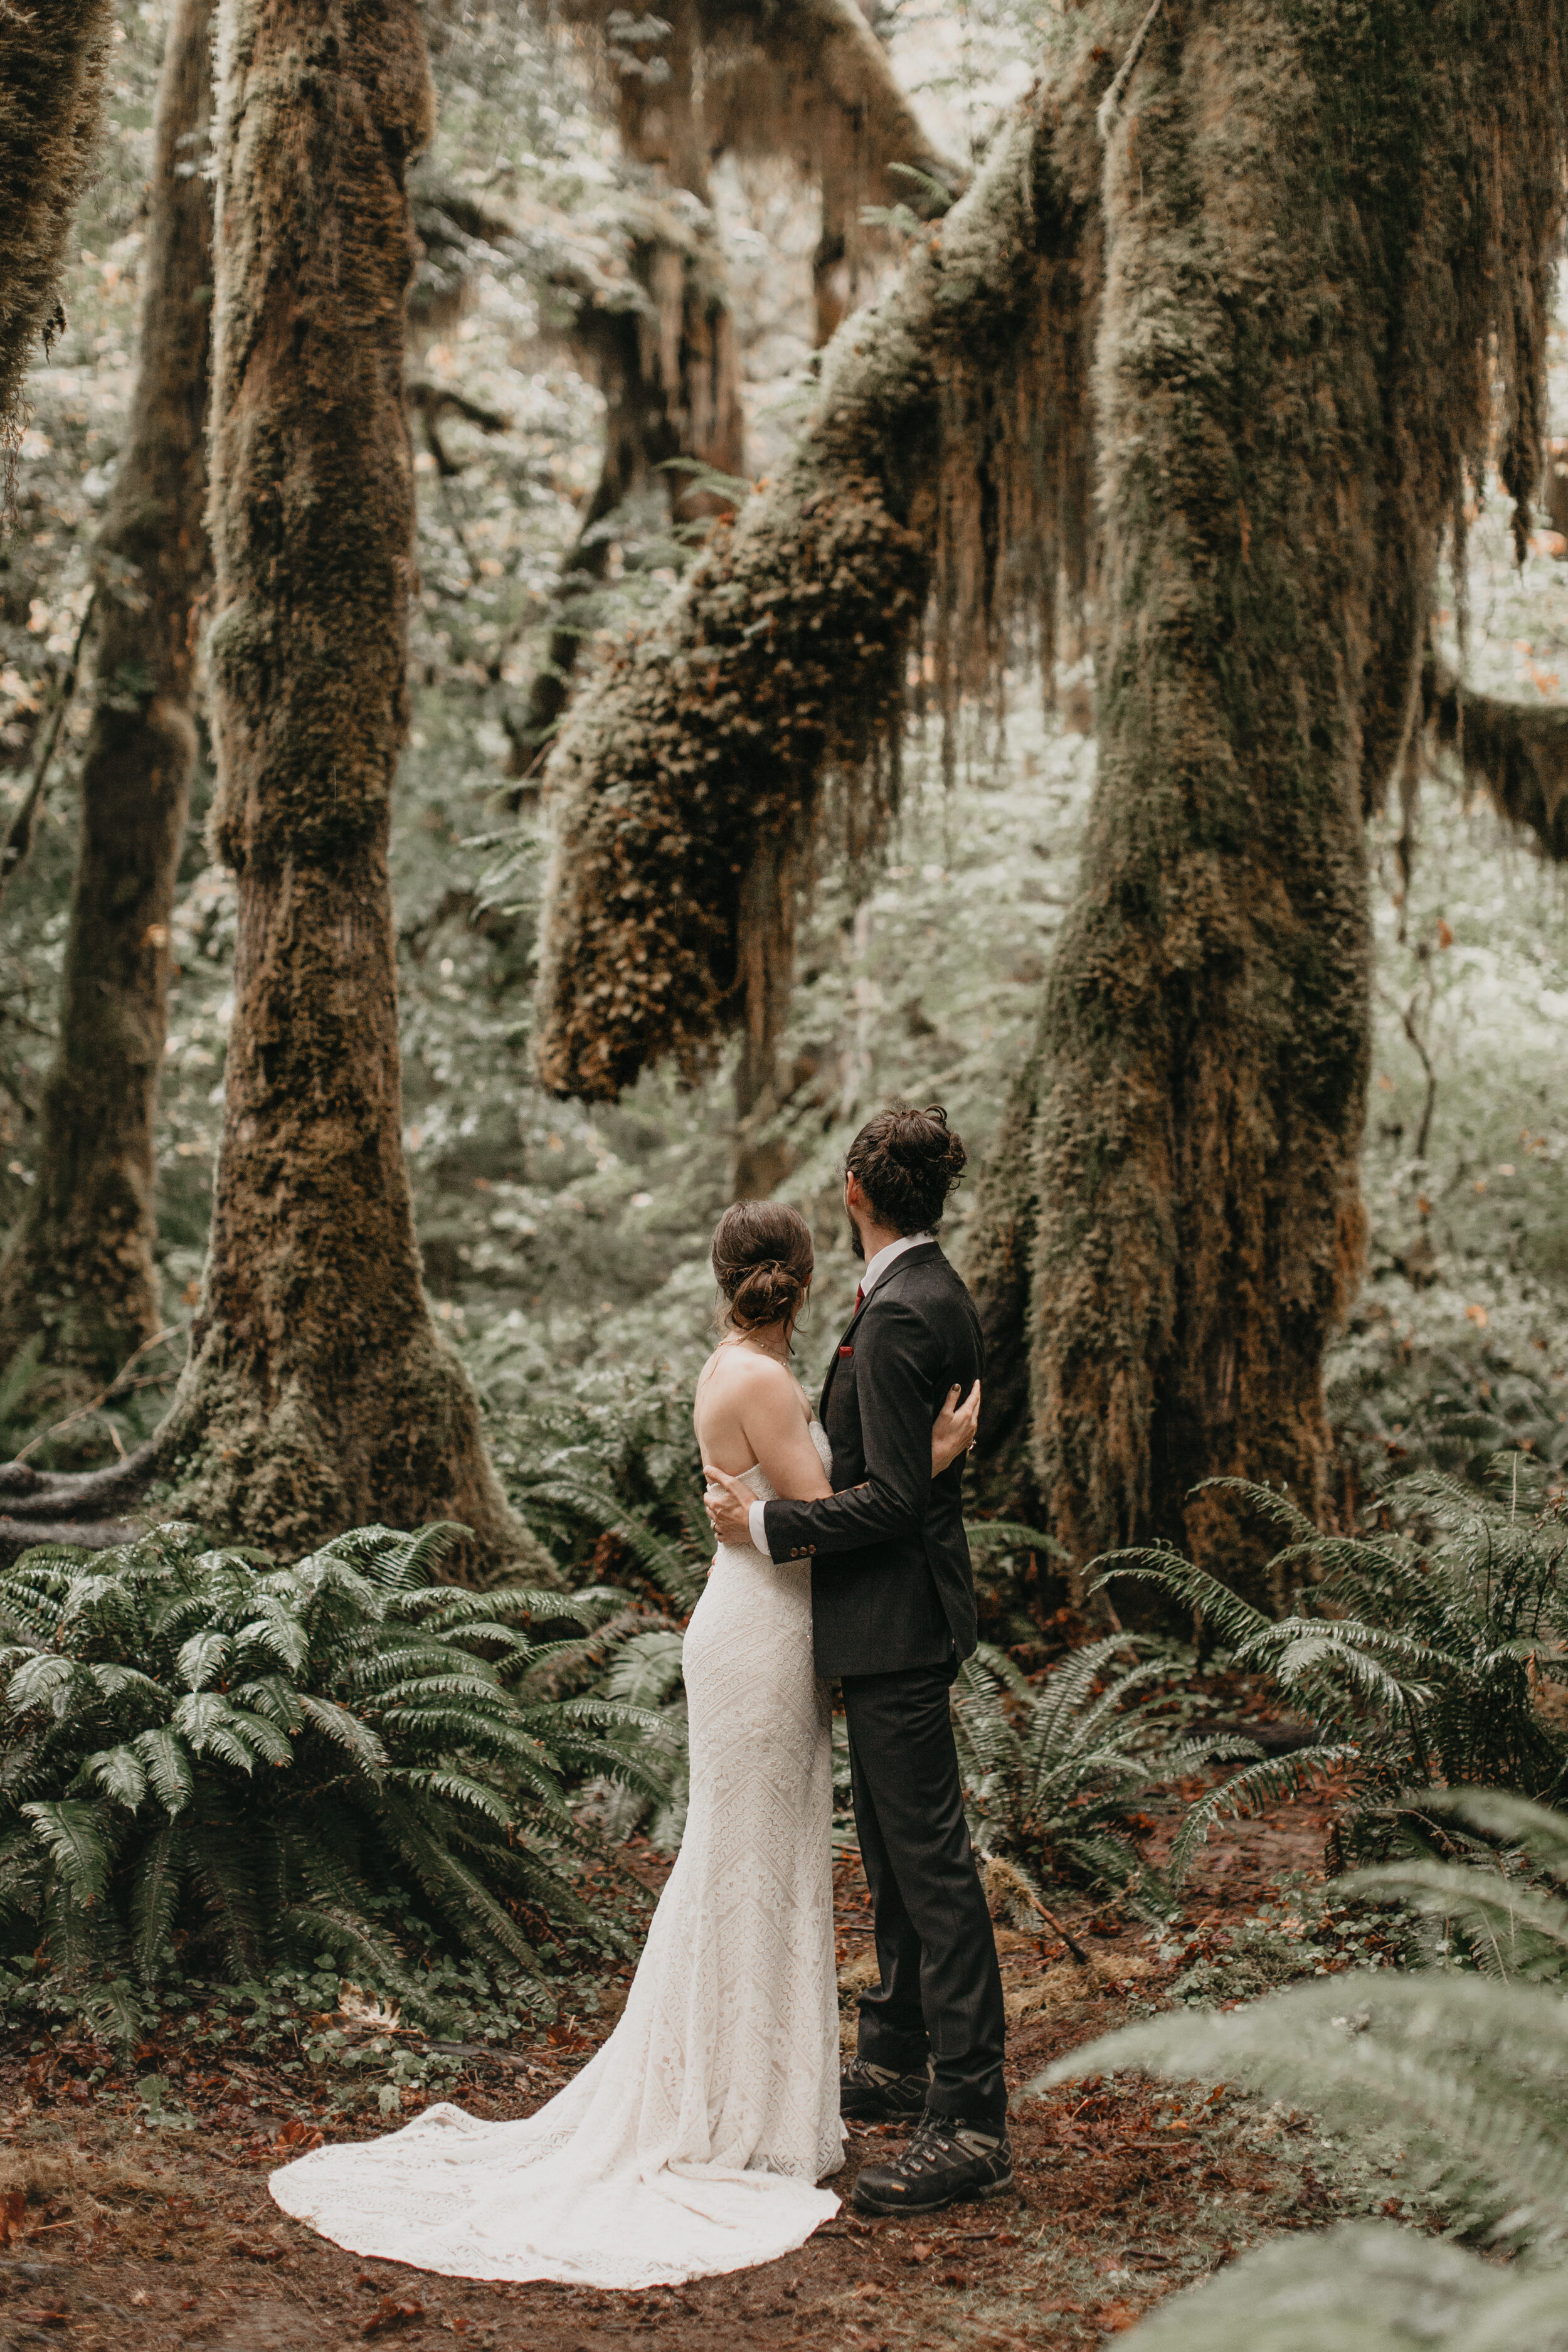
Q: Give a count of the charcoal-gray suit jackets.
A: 1